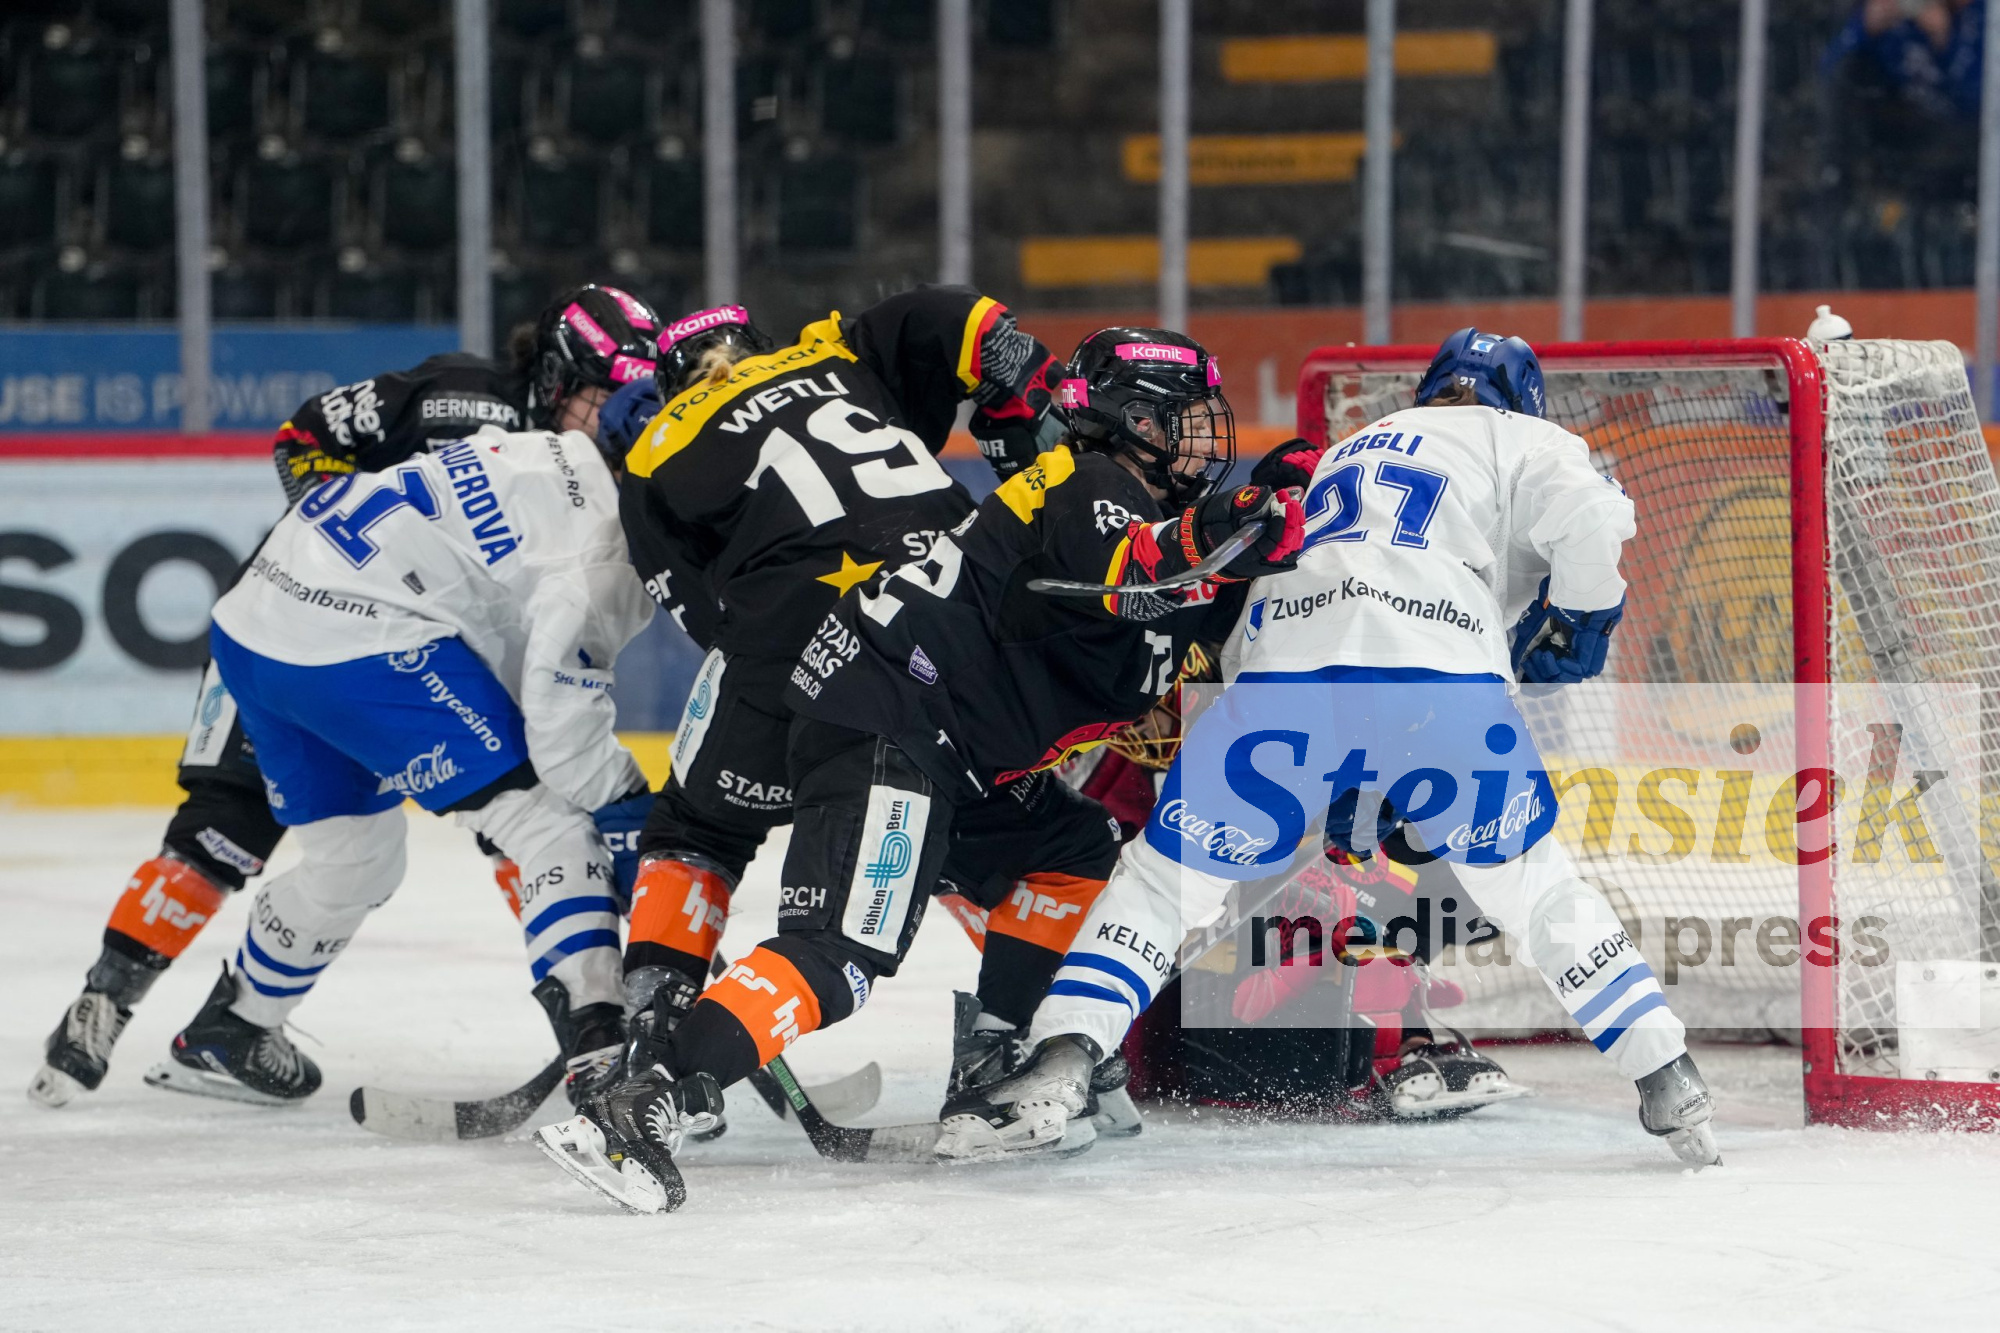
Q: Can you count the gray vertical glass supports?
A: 9